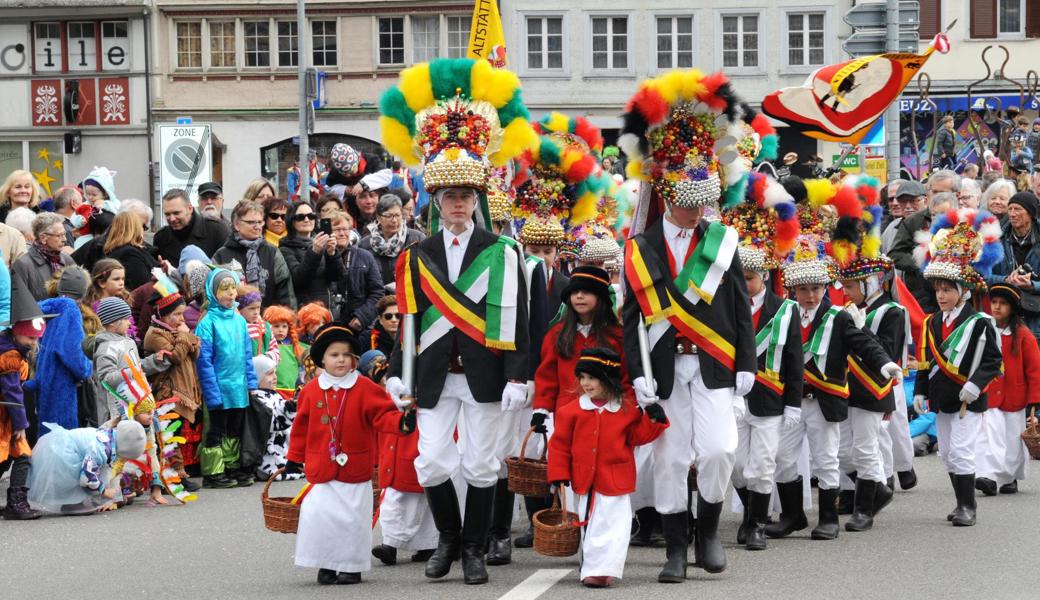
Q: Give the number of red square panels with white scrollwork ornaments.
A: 2